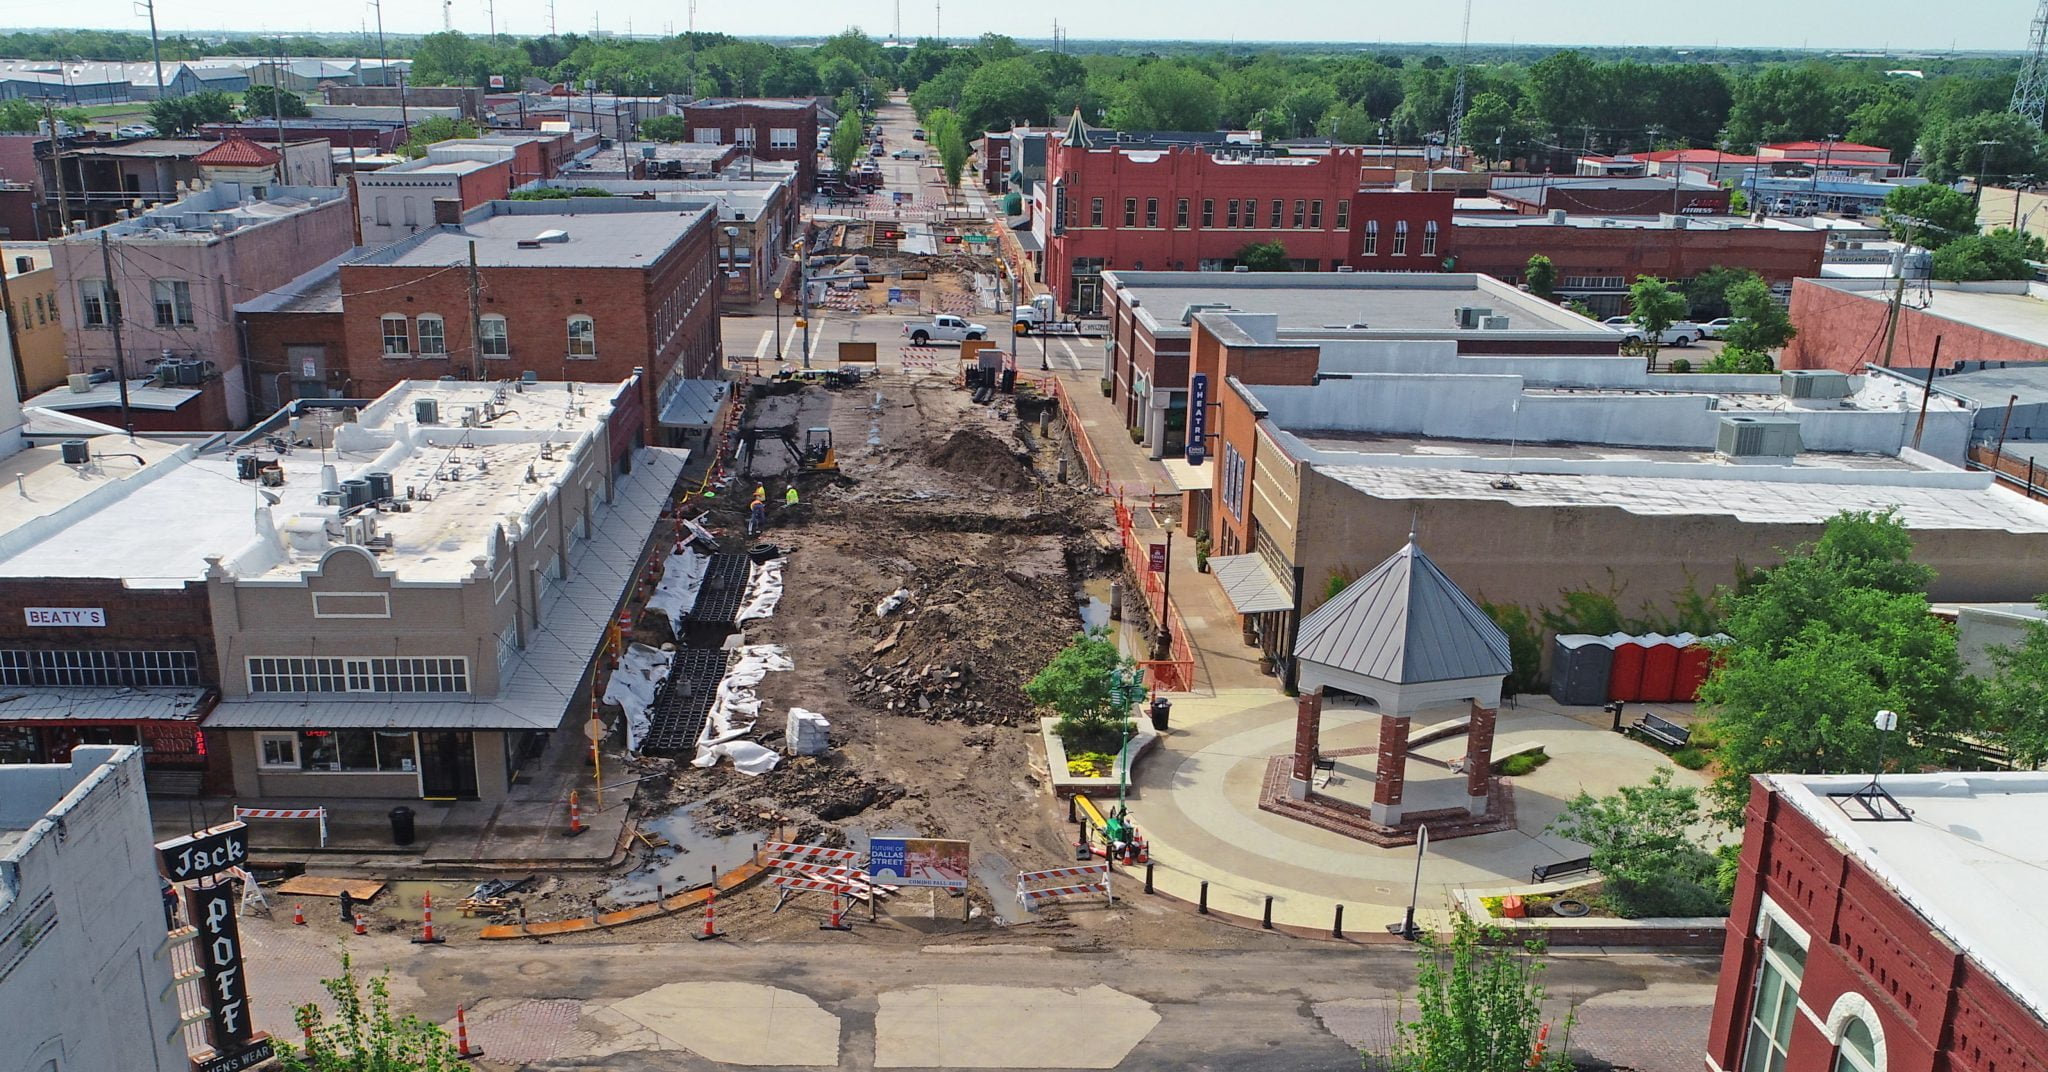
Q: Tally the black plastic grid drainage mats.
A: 2